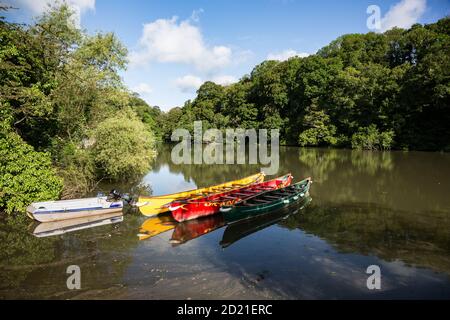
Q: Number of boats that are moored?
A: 4